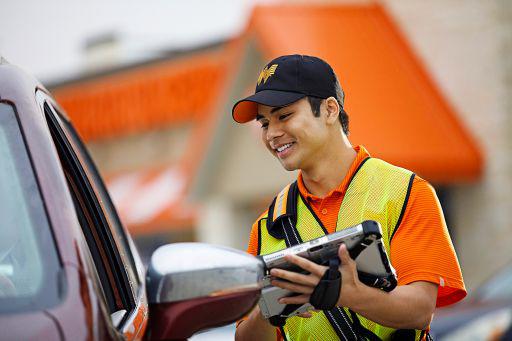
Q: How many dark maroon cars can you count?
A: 1